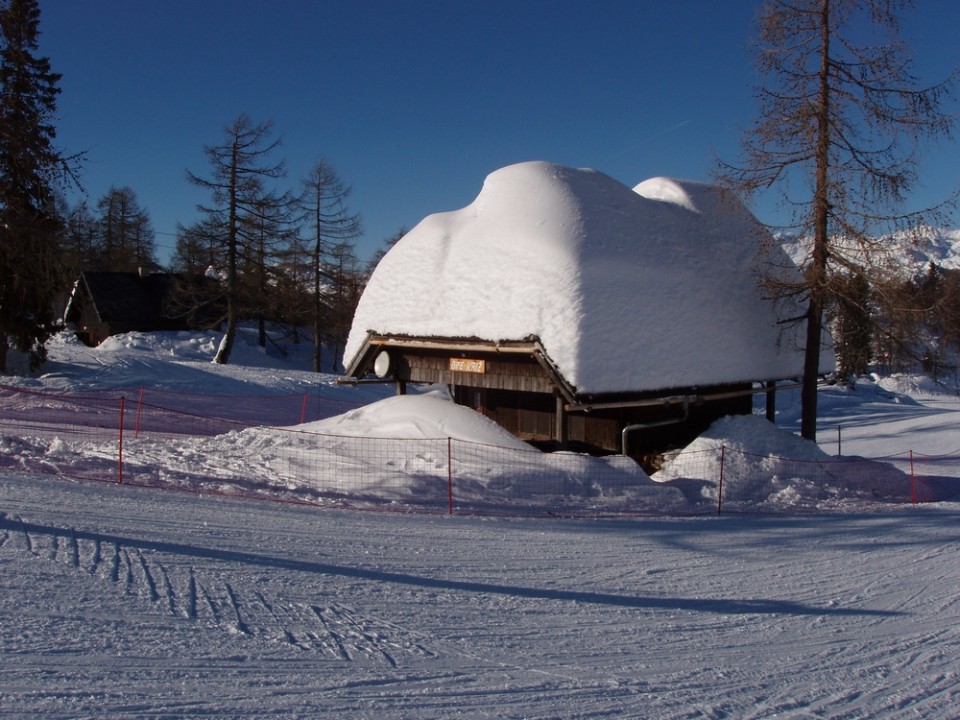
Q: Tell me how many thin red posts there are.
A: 6